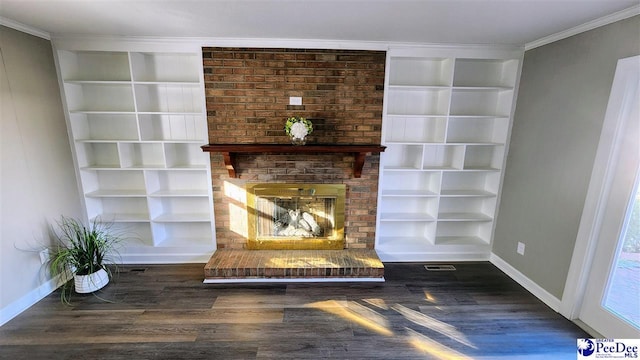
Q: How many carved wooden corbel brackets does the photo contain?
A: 2